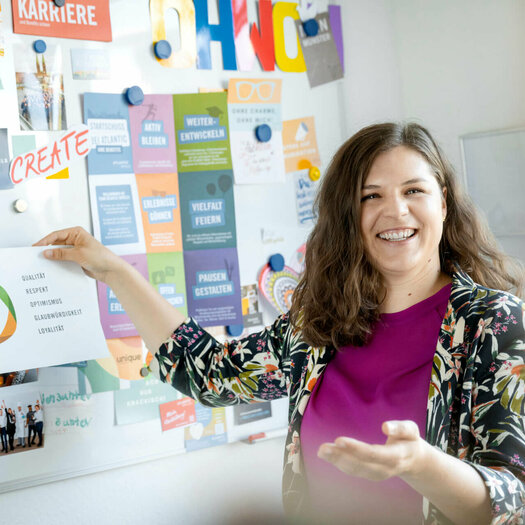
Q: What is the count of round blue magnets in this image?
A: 7